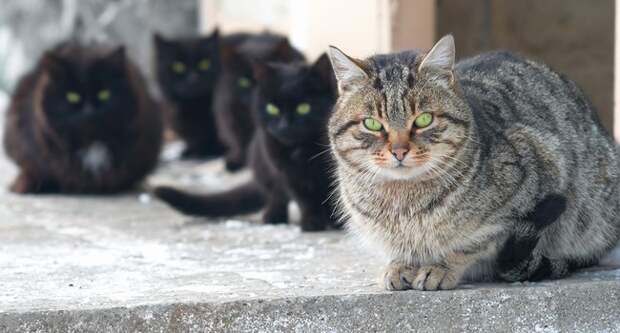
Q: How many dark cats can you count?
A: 4